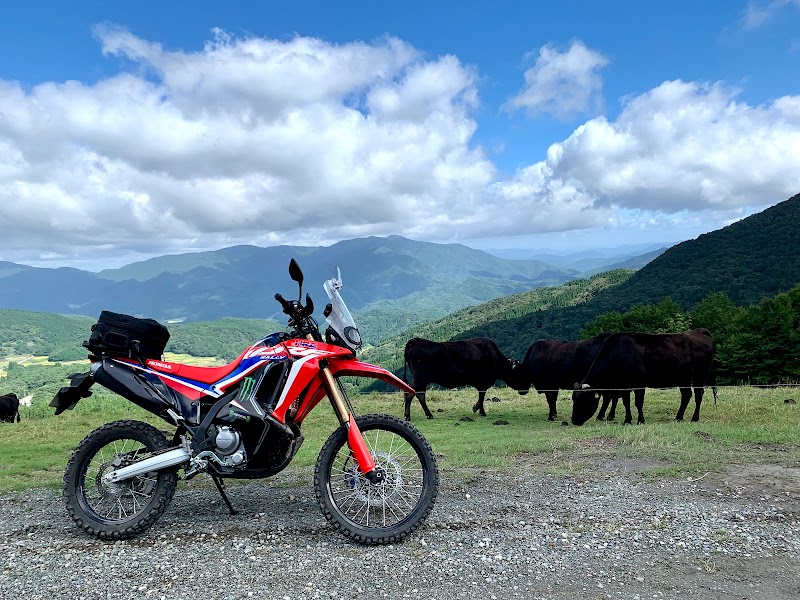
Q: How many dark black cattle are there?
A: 4